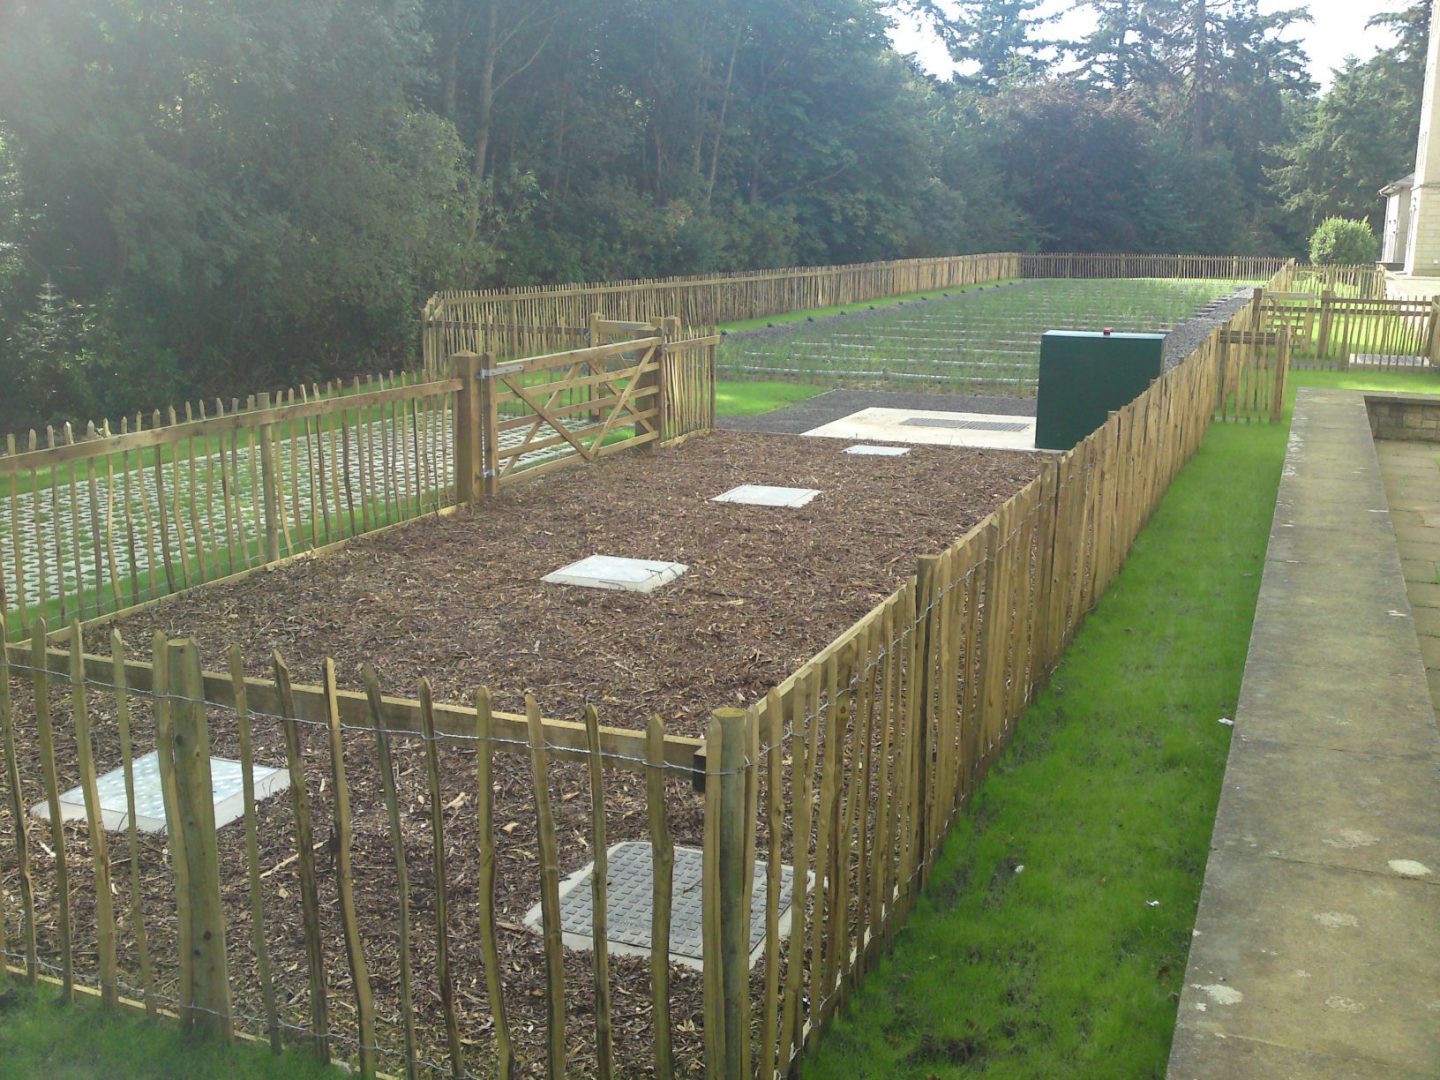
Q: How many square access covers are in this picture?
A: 5